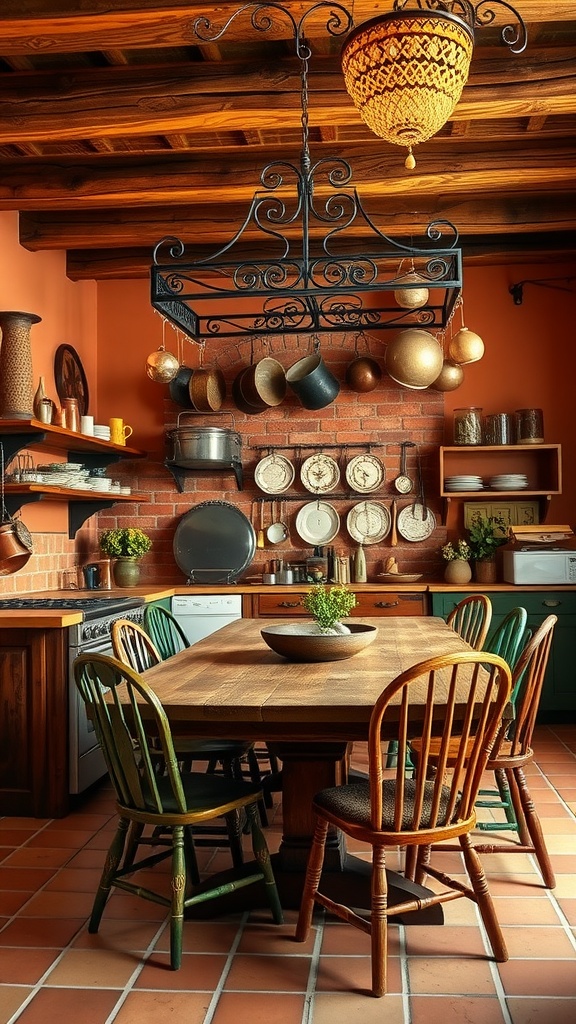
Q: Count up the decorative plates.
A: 6